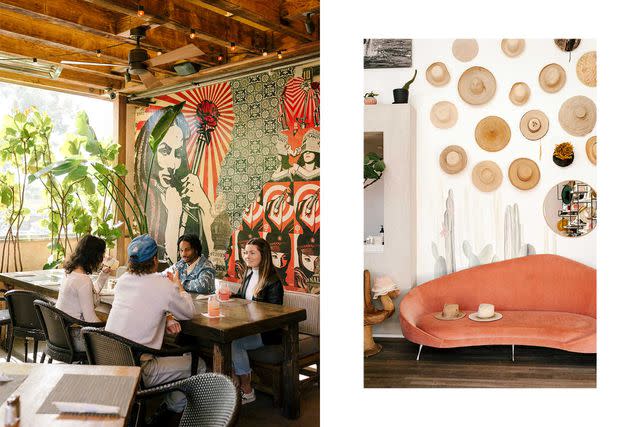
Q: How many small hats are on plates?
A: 2